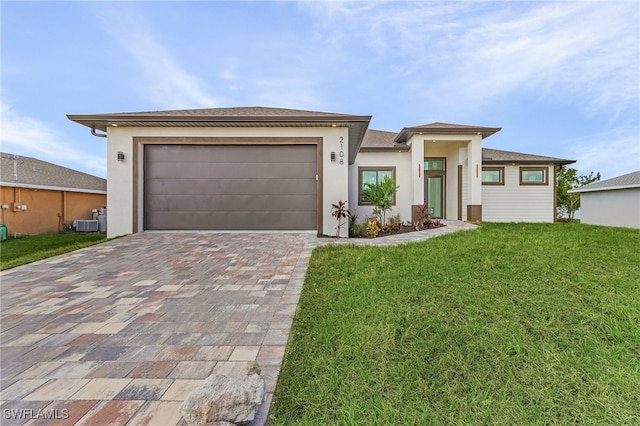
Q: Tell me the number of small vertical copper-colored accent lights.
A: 2